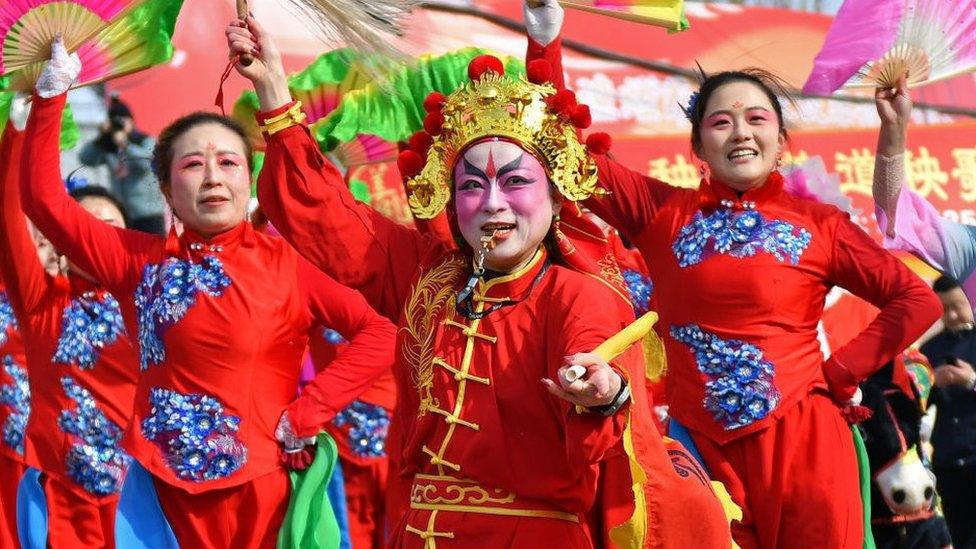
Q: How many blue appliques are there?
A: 11